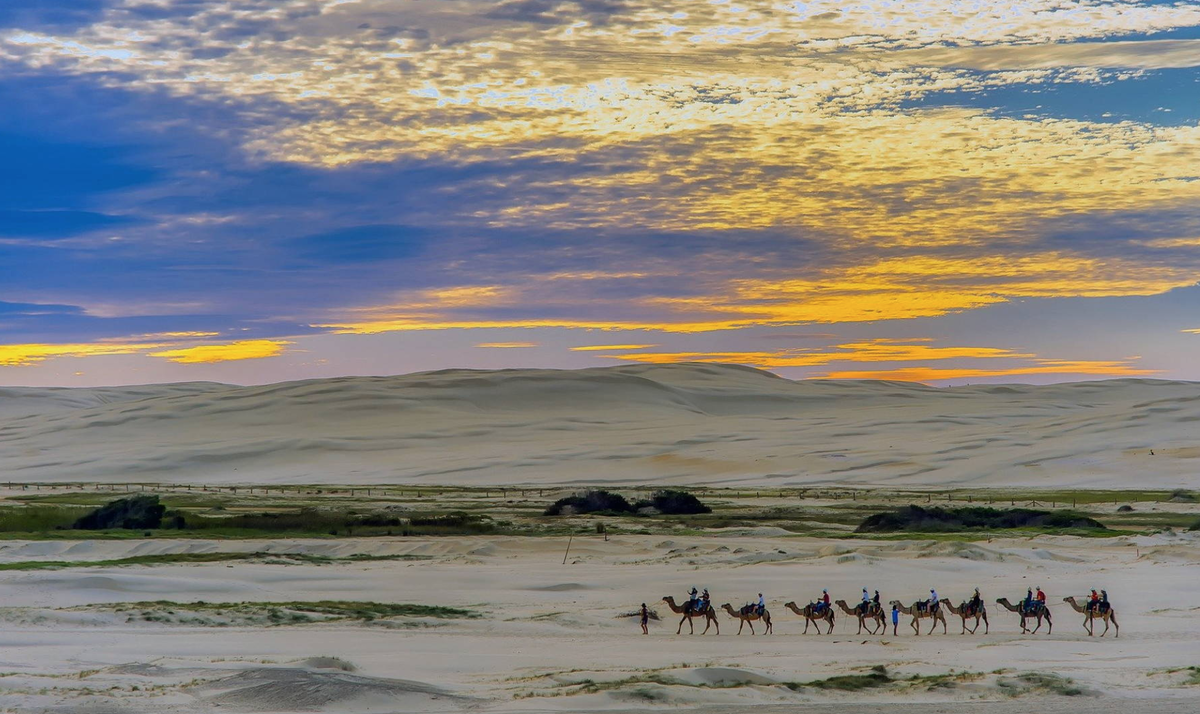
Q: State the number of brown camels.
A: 8